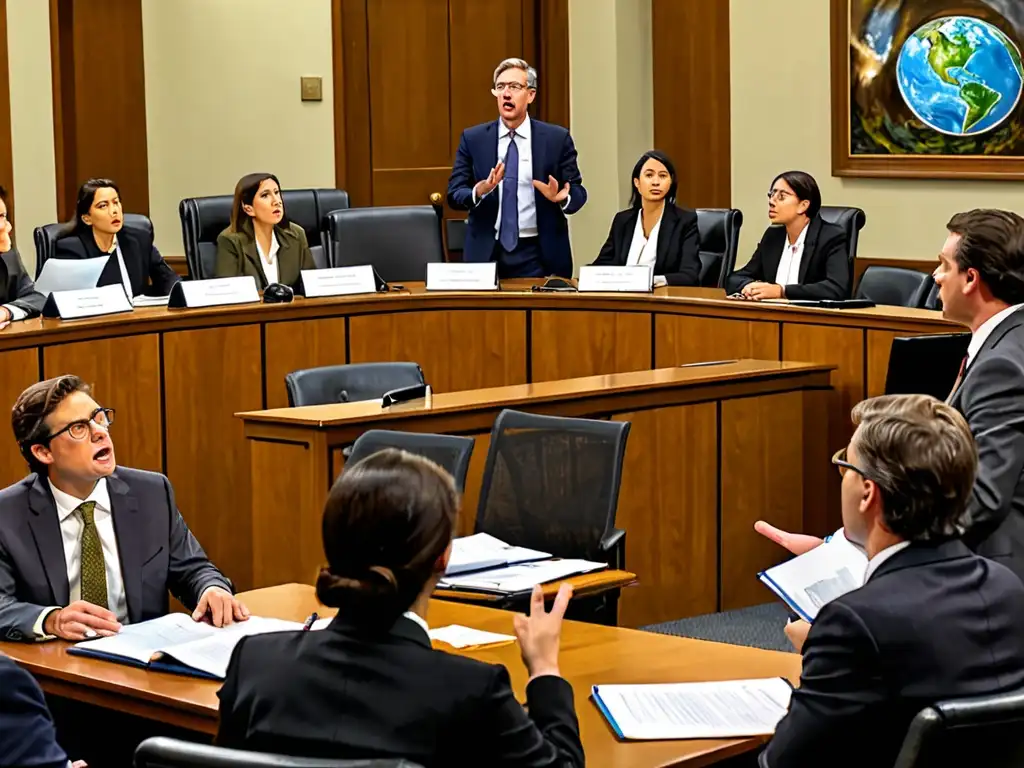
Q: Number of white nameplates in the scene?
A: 5